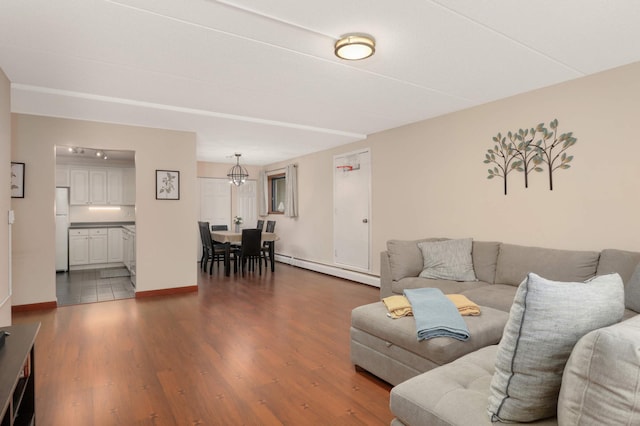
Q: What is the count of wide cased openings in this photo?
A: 1